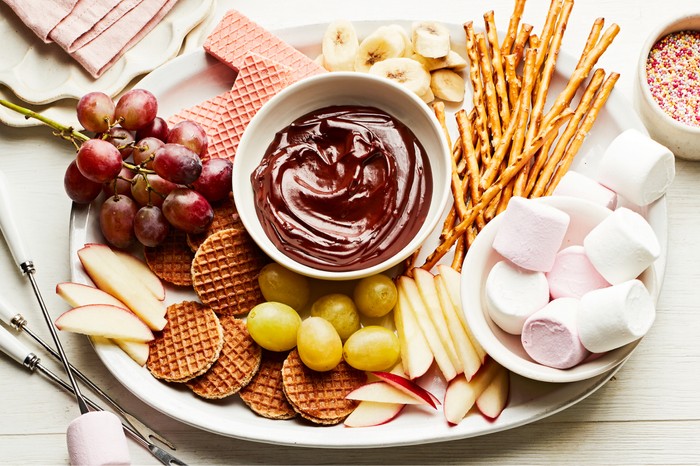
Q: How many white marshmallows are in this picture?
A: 4